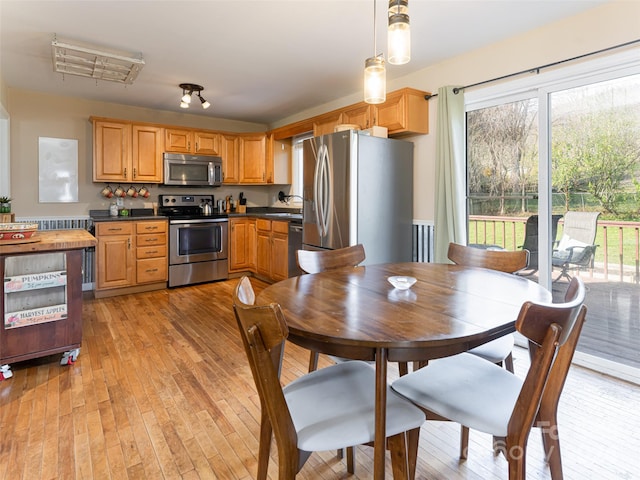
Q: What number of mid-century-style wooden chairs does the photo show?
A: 4